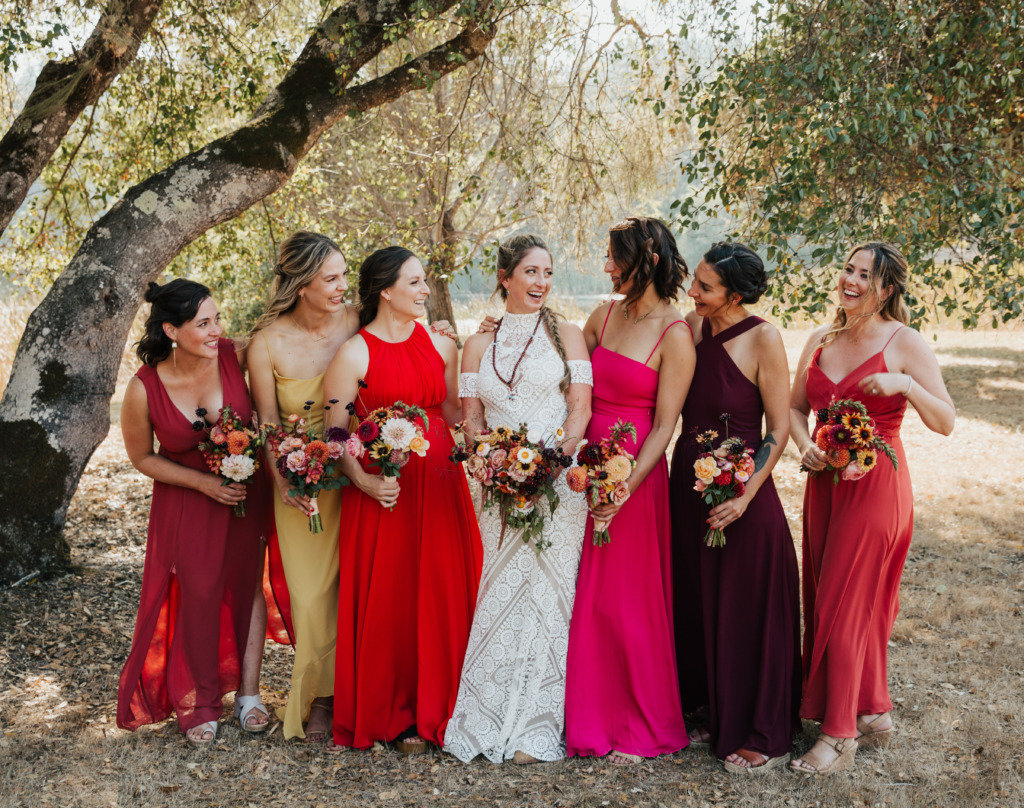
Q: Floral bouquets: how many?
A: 7